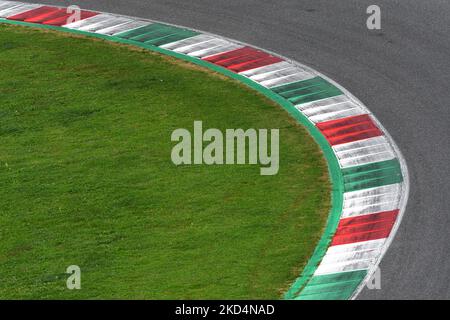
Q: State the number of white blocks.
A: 8